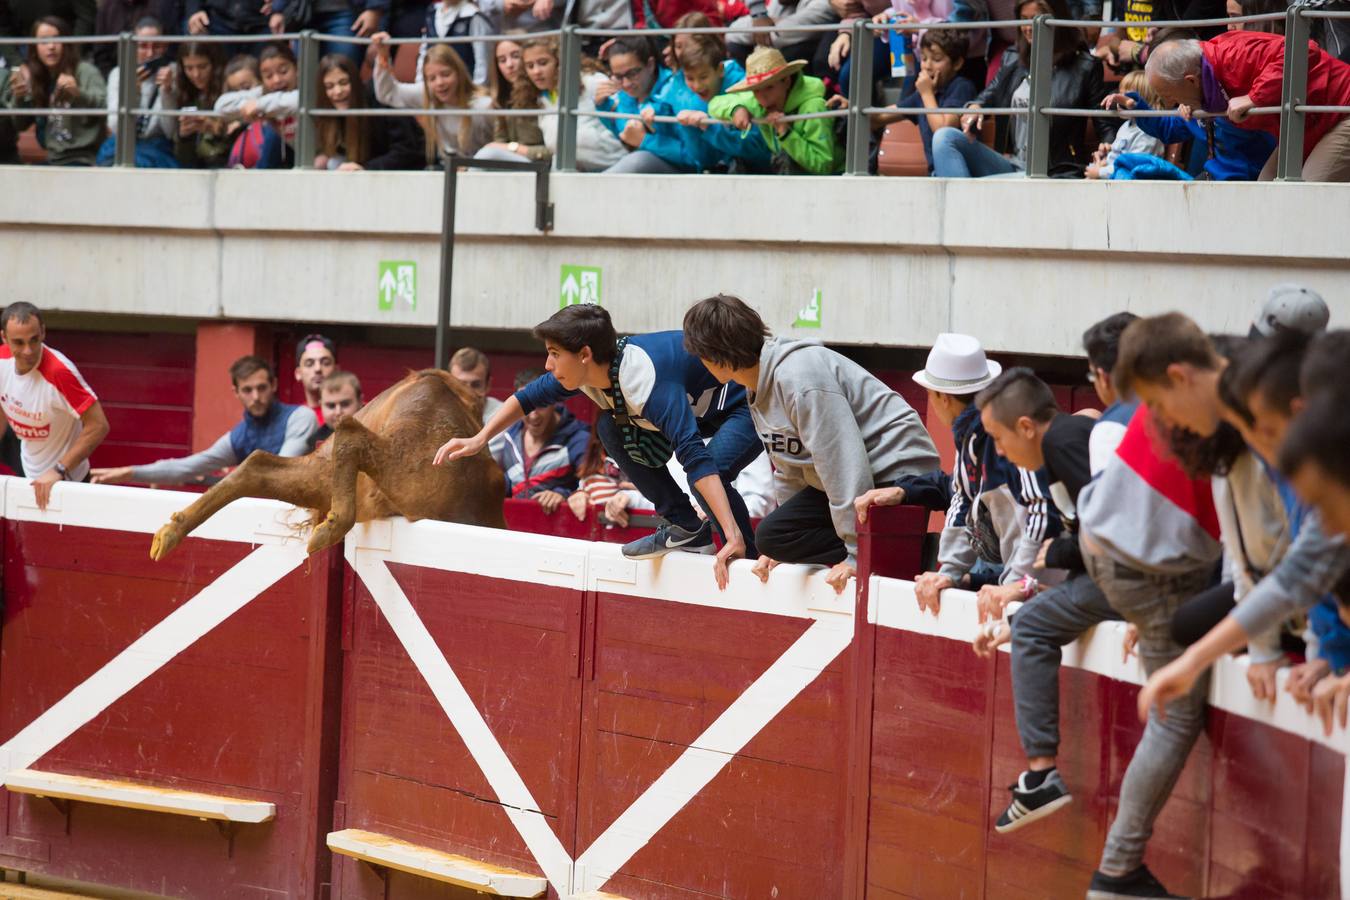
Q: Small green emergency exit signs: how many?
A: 3